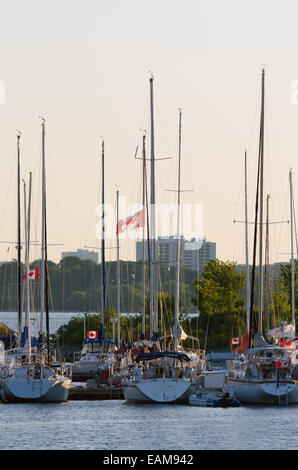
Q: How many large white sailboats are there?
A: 3